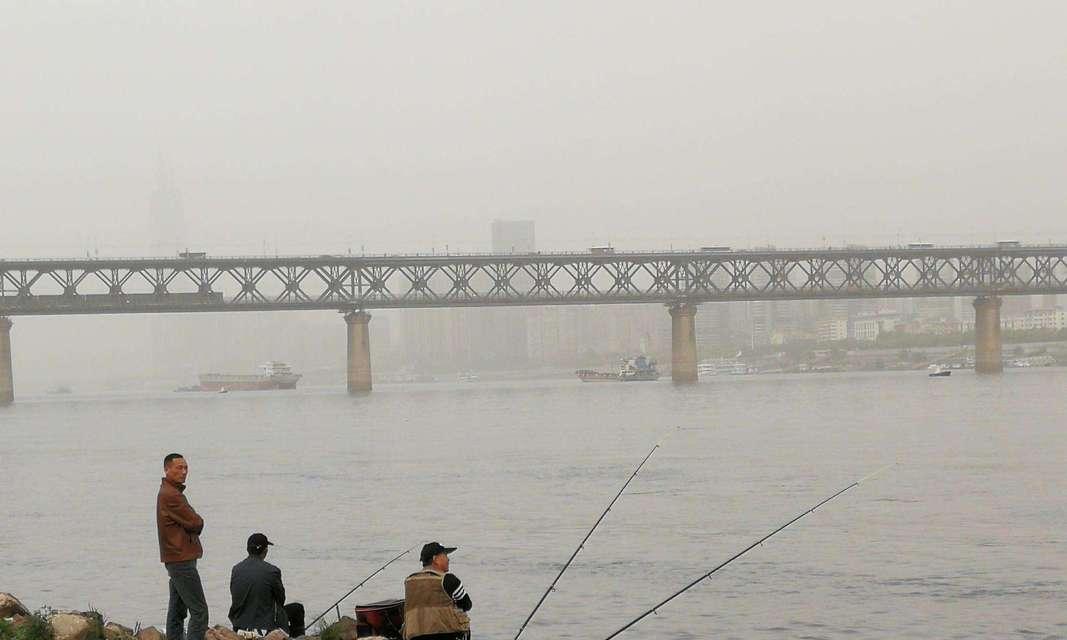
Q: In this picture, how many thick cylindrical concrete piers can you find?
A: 4